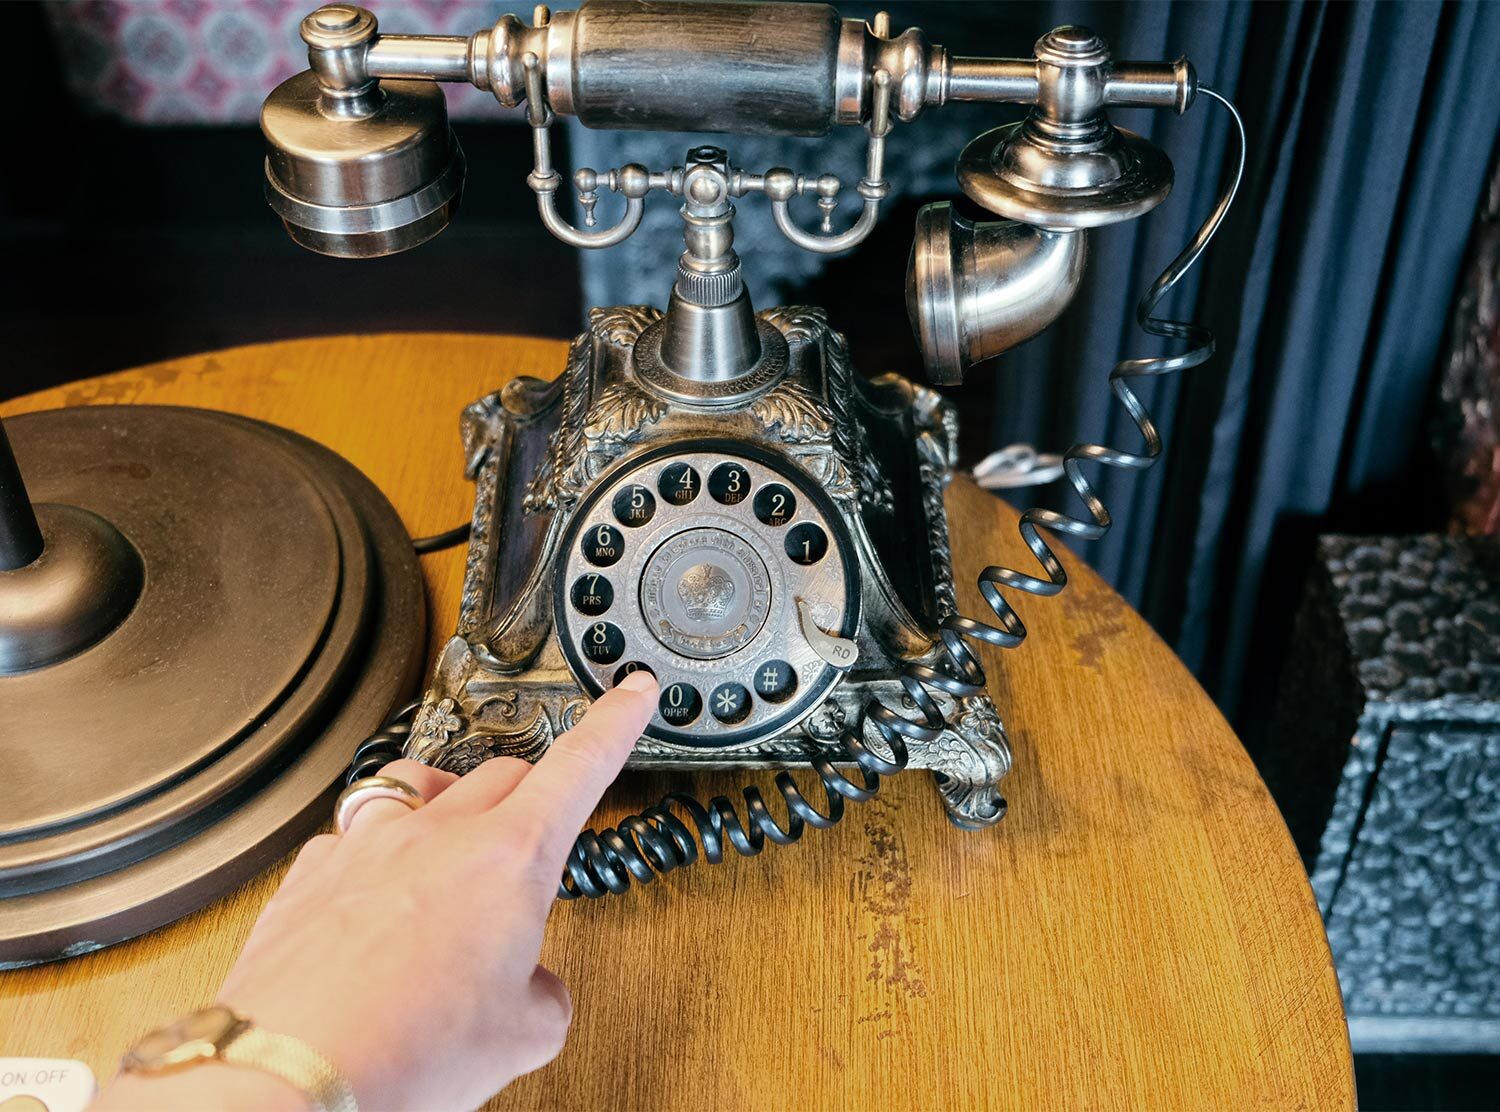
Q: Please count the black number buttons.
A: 10